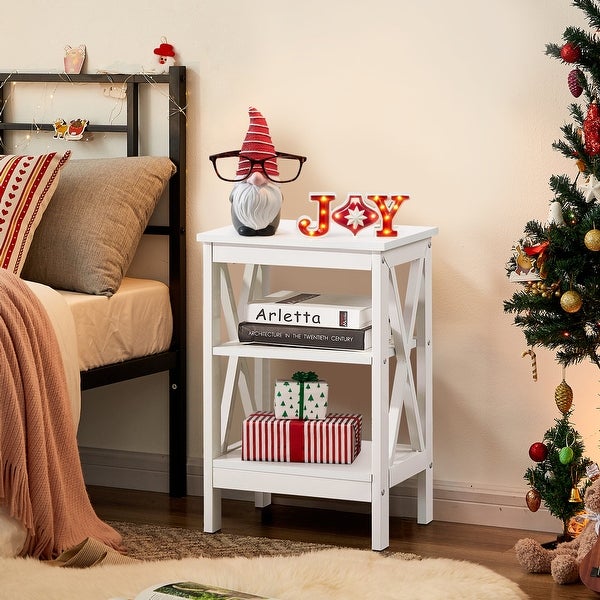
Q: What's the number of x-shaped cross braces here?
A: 2